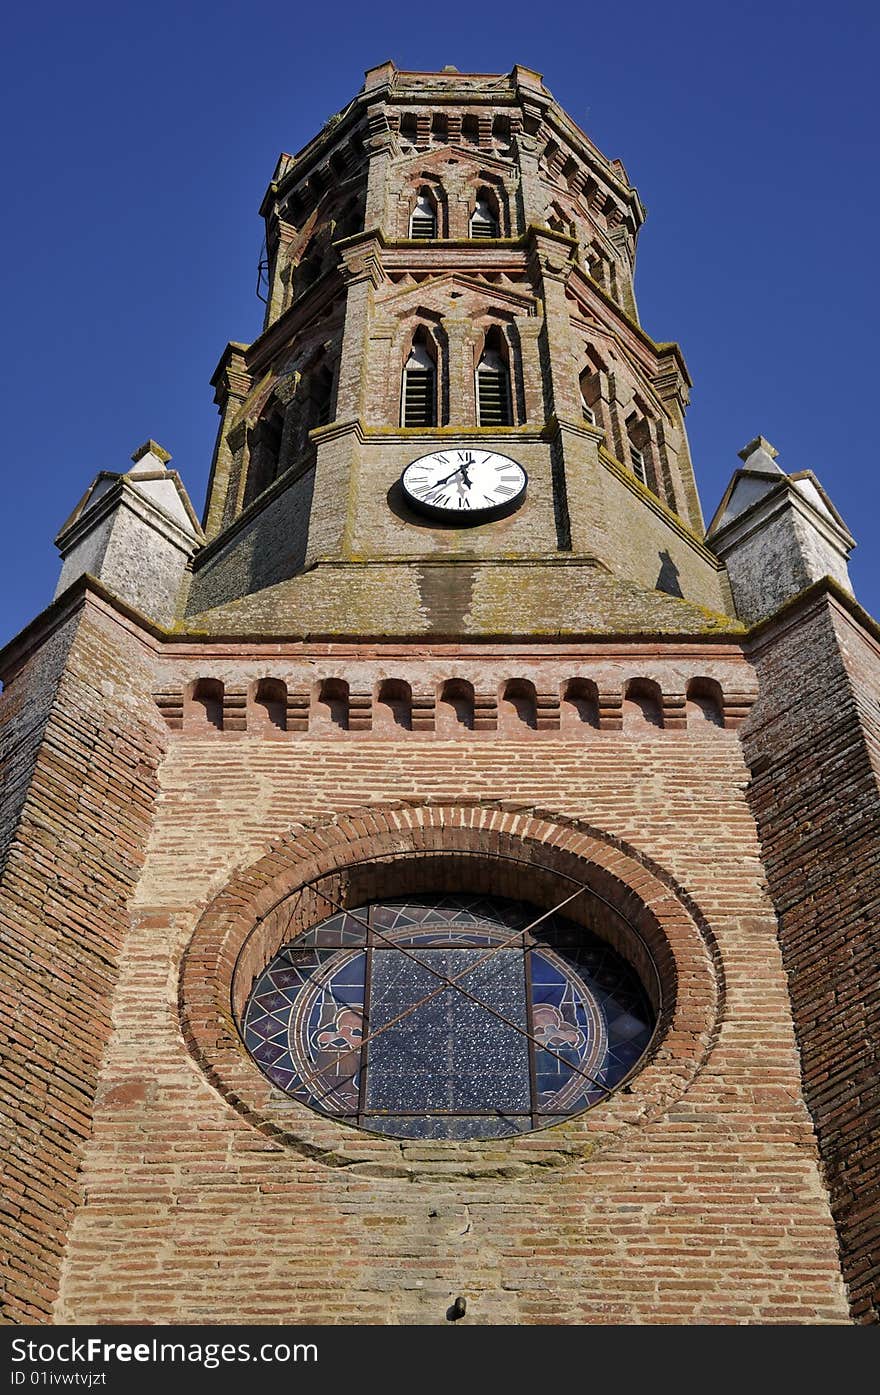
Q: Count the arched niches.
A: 9